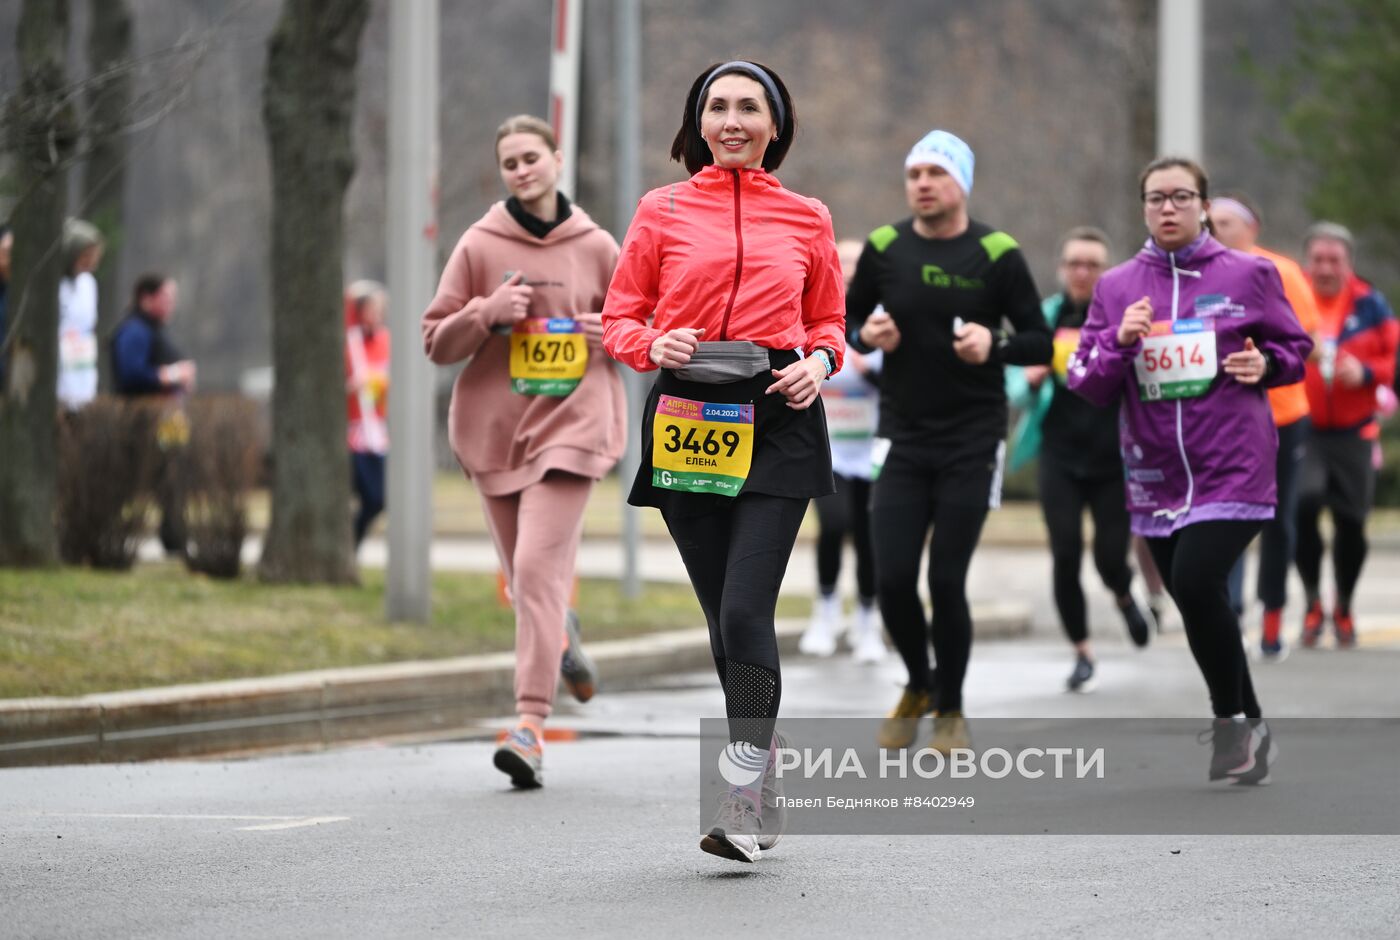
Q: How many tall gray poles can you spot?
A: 3